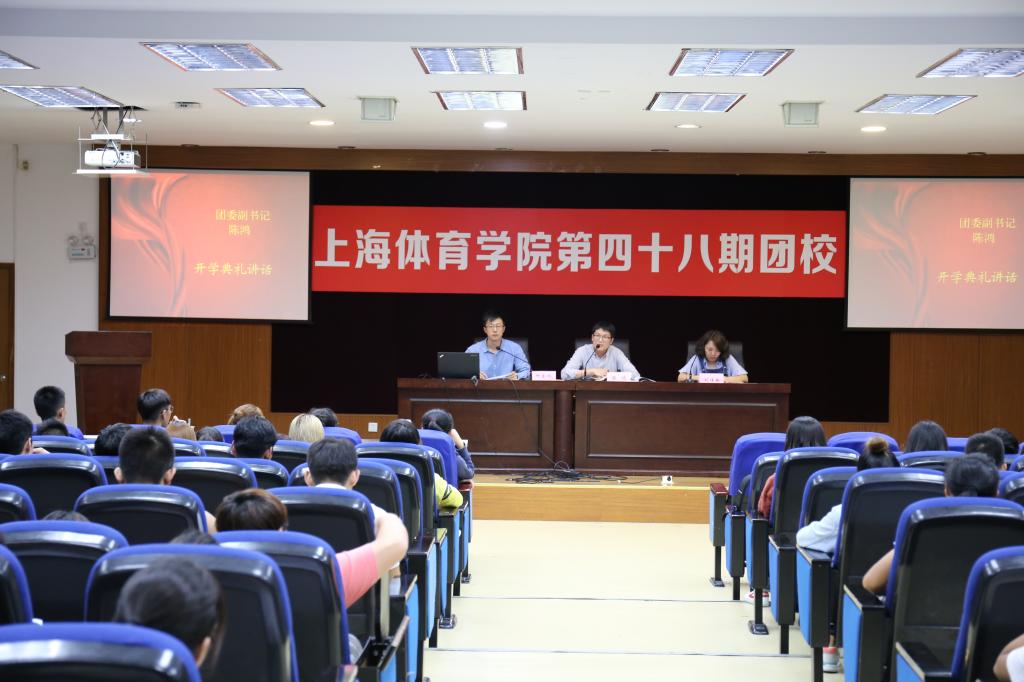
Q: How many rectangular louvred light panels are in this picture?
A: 10